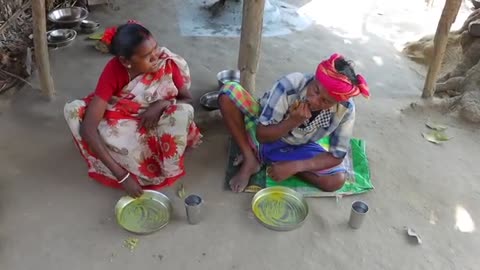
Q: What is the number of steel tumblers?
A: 2